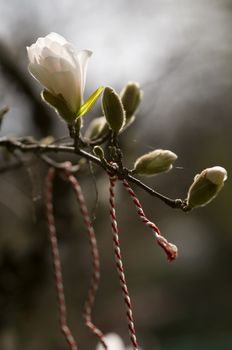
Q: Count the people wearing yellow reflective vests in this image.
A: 0